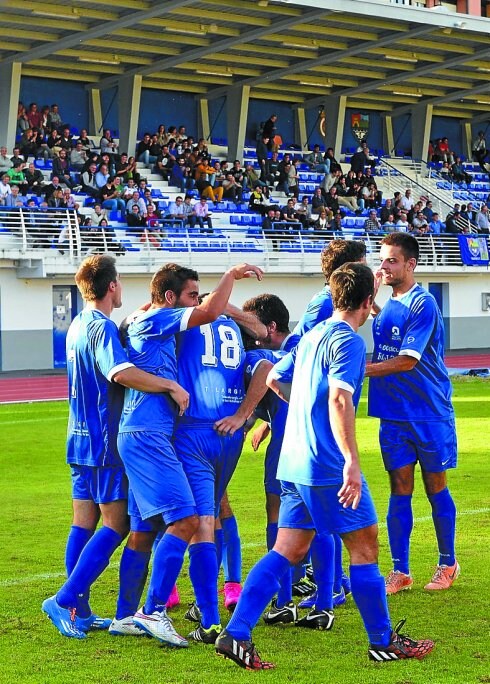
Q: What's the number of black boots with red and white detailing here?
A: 2